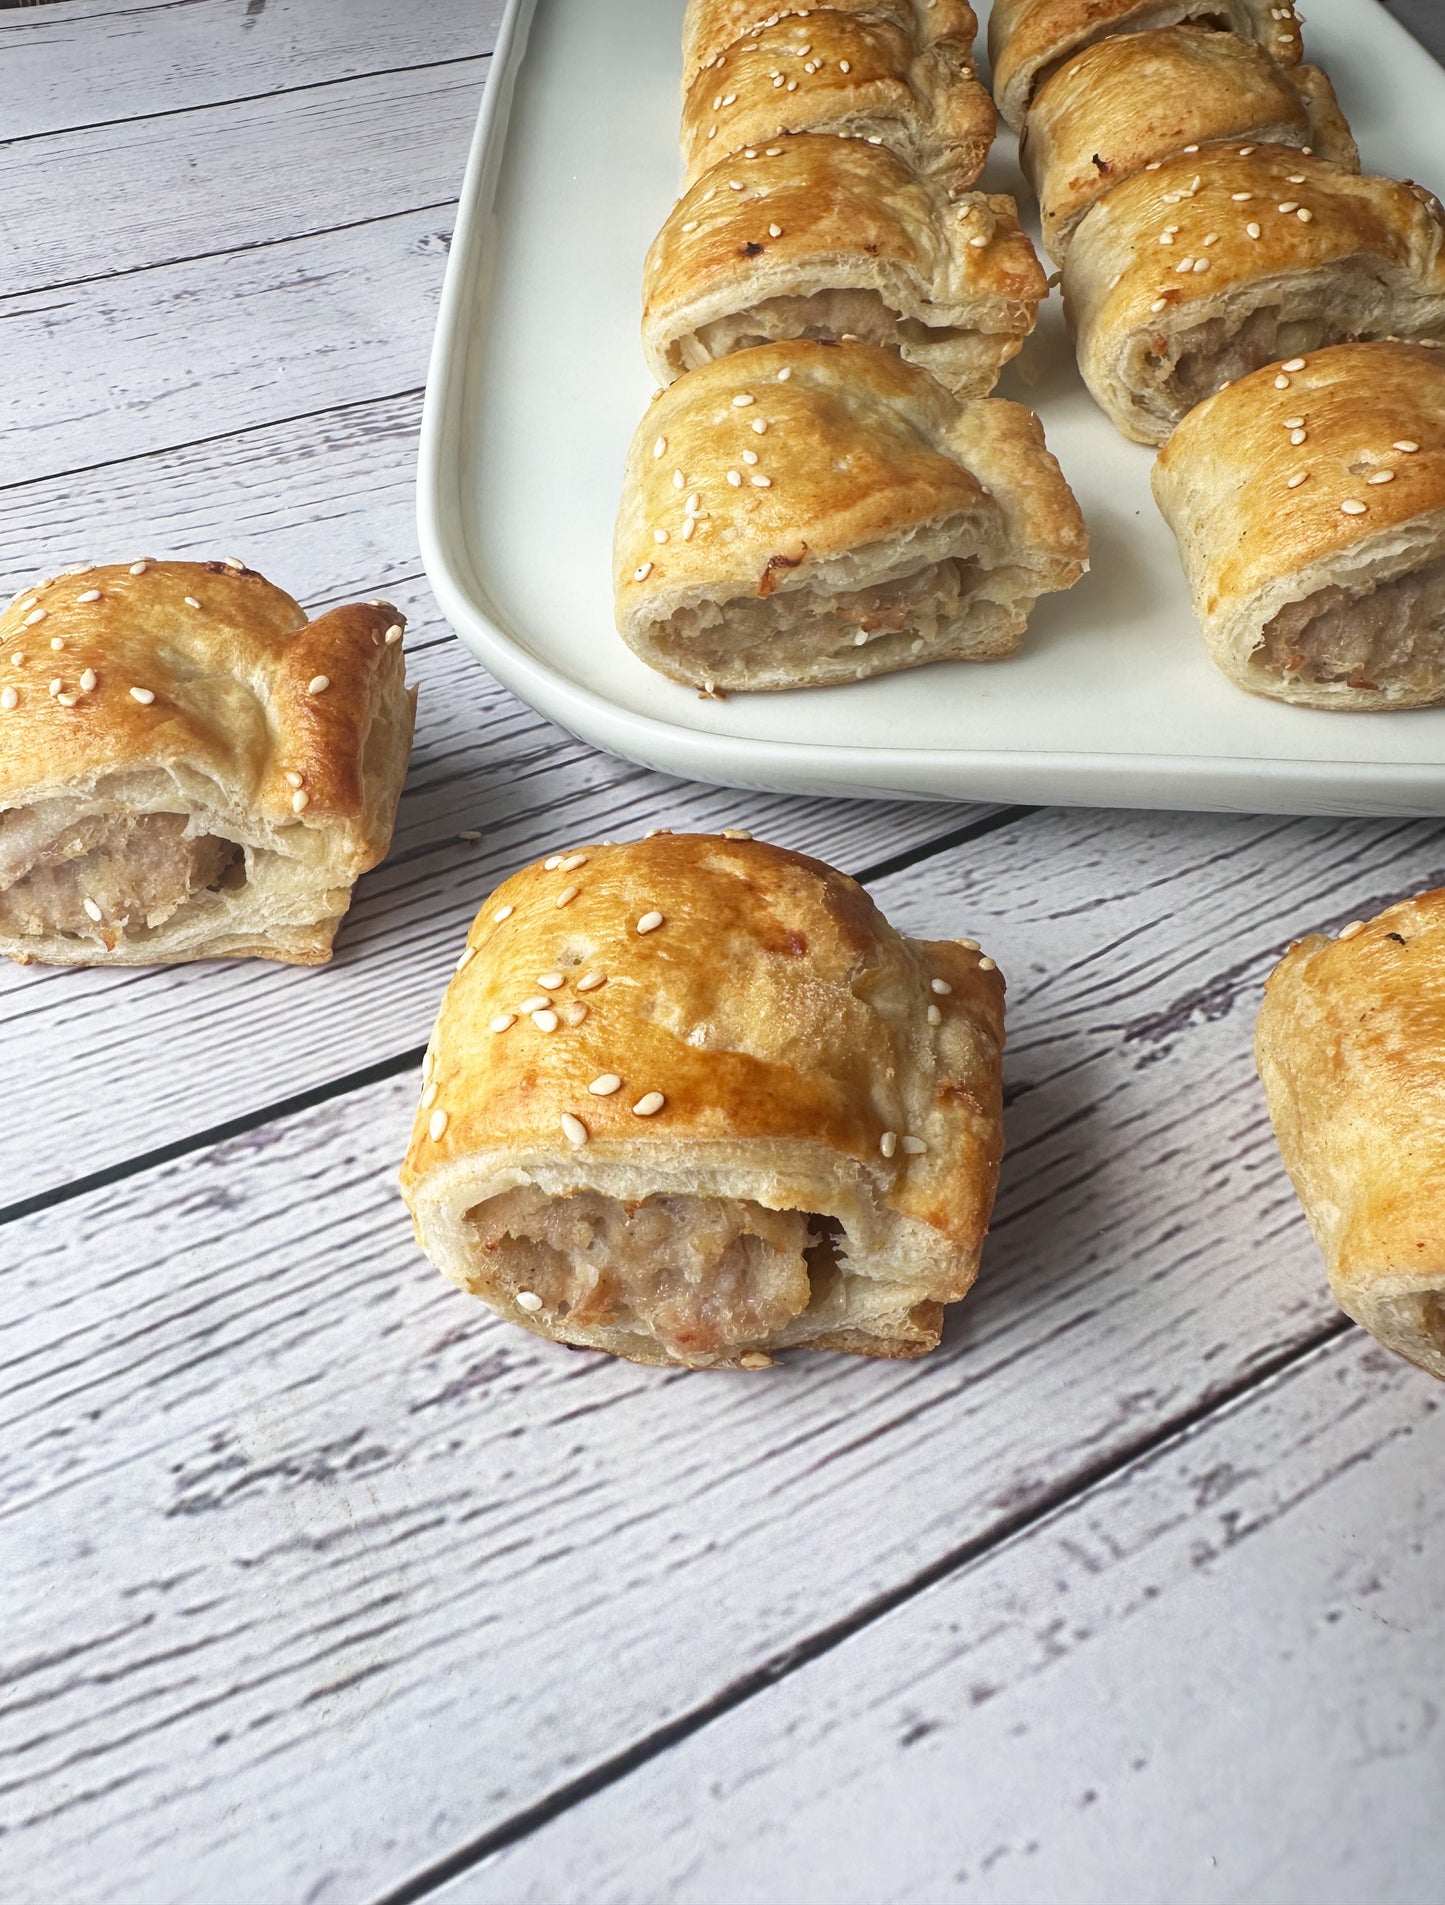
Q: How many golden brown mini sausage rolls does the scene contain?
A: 11